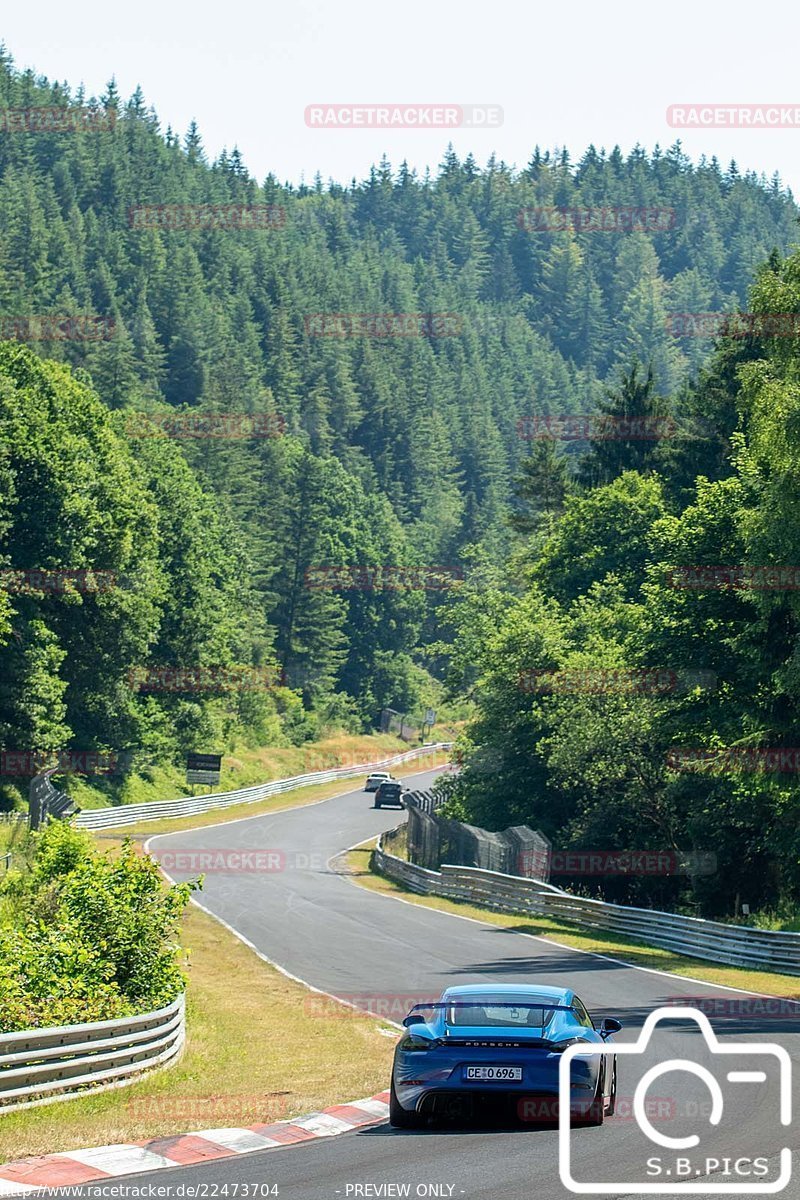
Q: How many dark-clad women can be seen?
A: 0